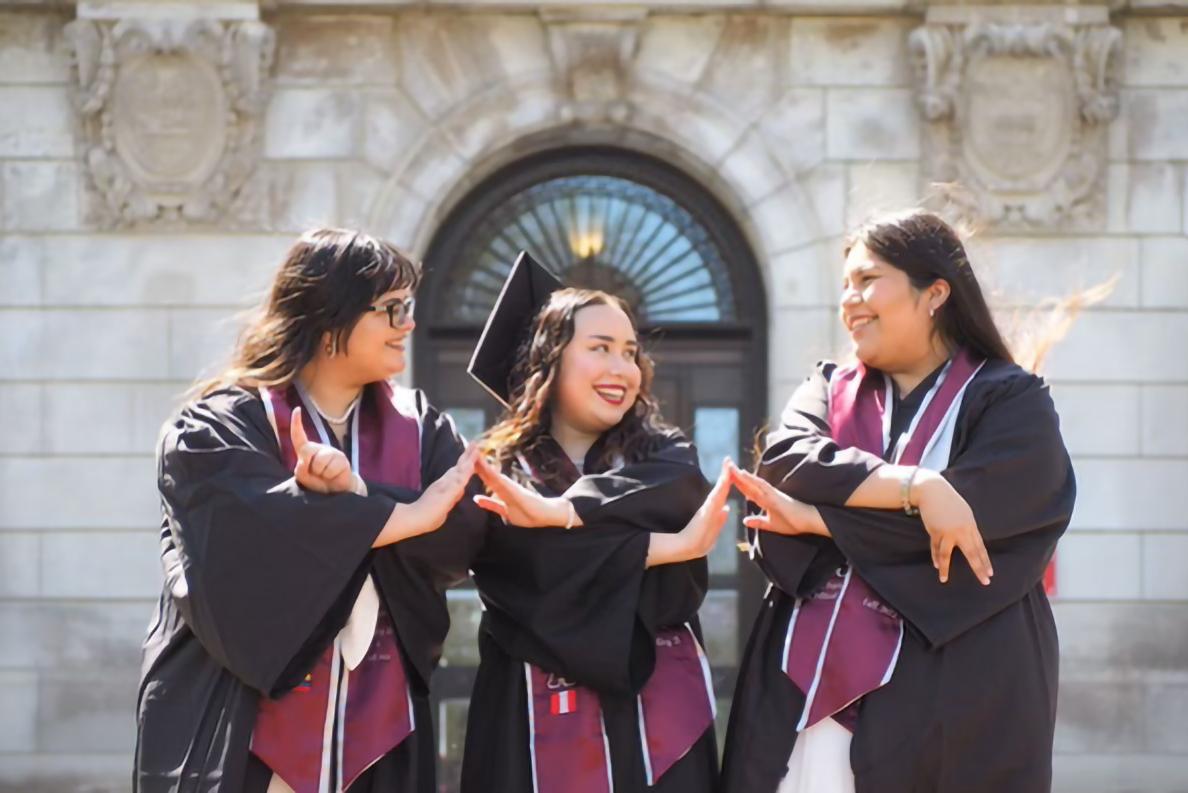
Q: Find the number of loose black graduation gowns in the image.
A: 3